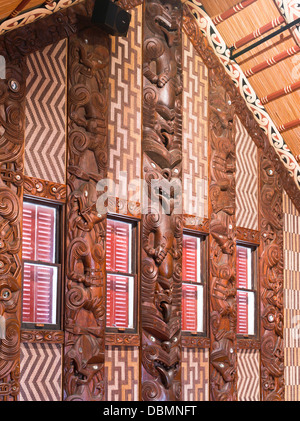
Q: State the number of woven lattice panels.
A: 9